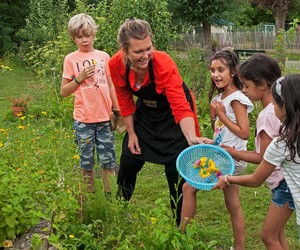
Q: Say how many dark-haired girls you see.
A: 3